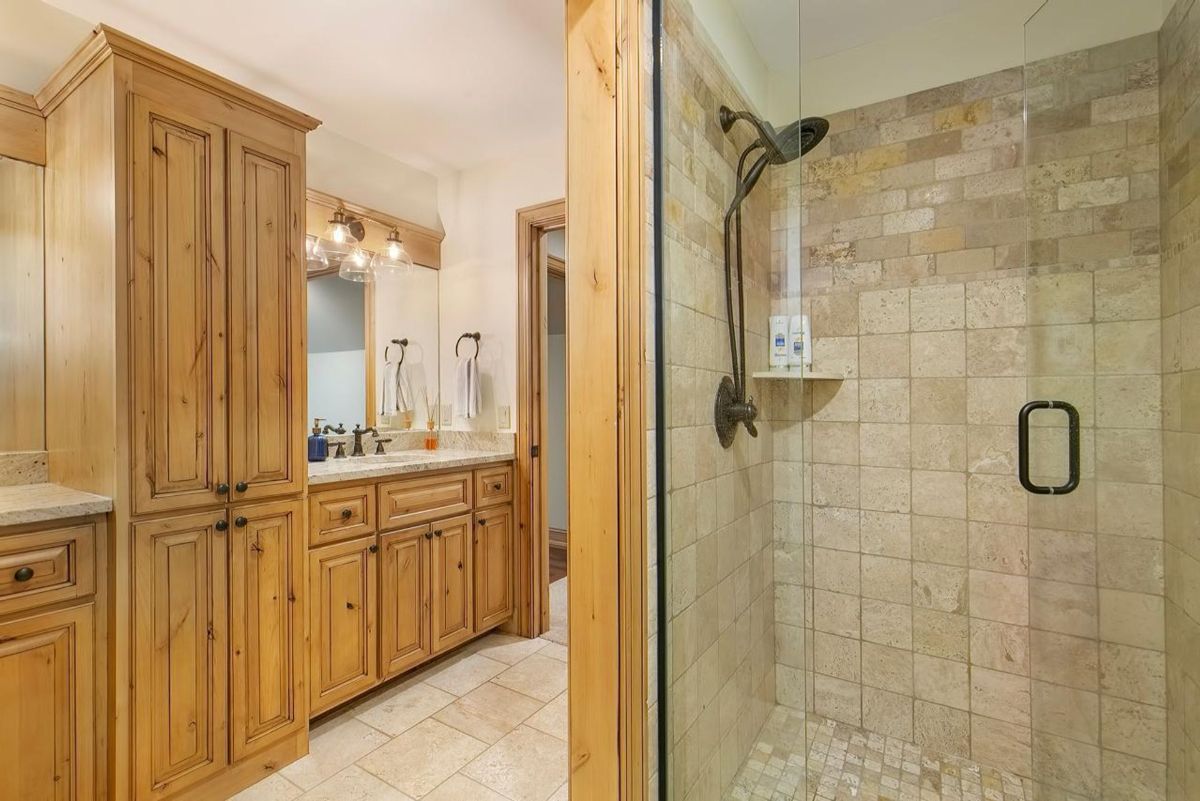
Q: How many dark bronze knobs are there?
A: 11